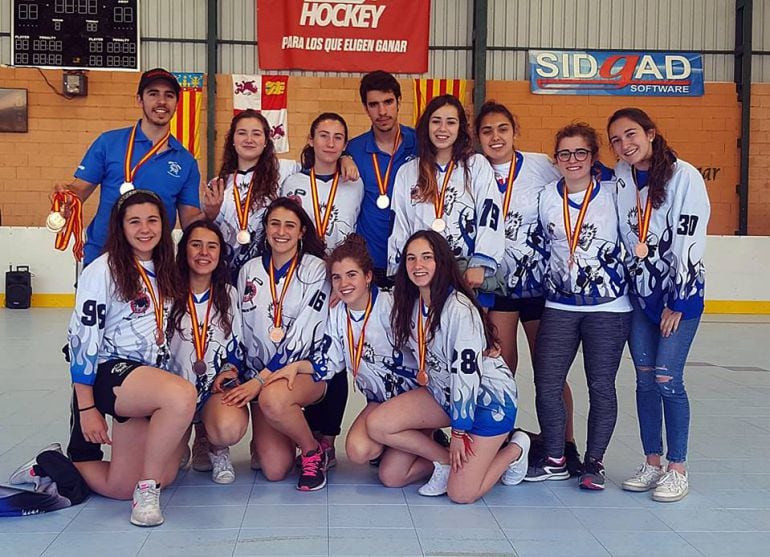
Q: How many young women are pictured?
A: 11